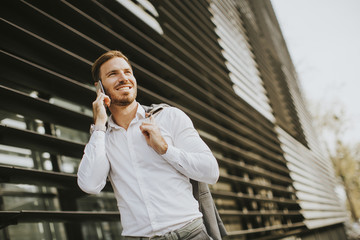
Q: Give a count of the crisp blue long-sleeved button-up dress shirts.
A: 0